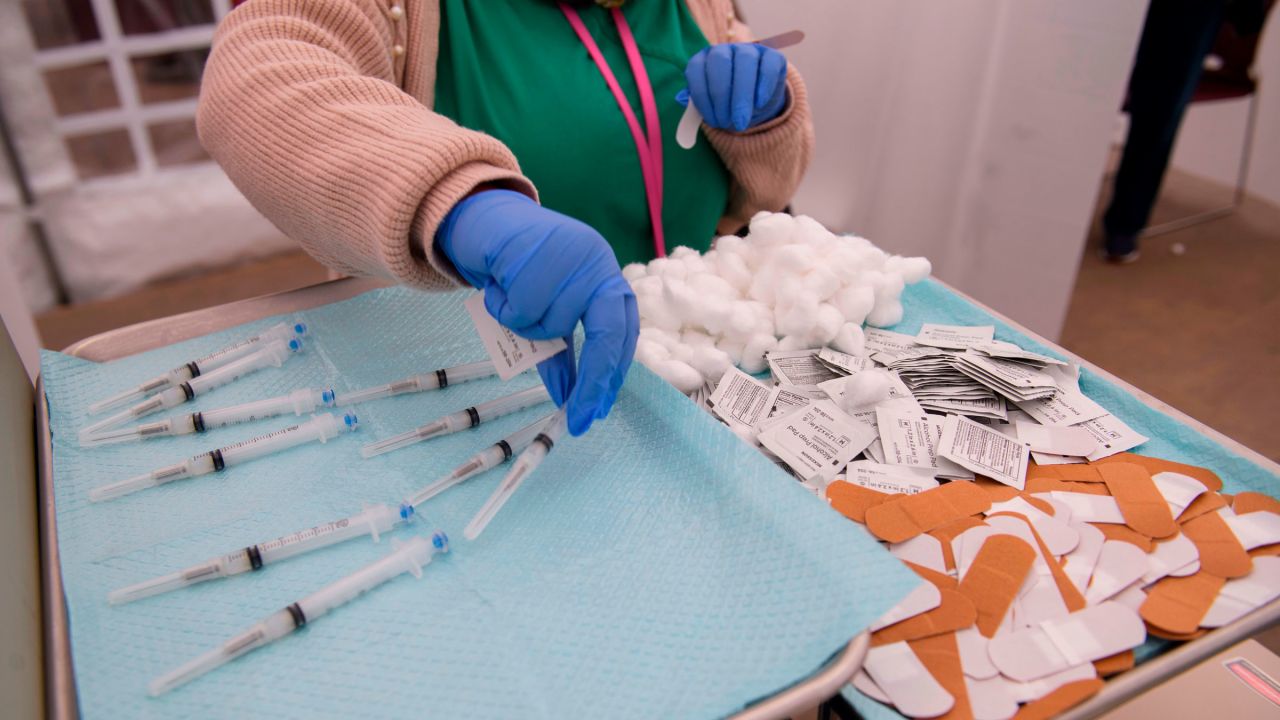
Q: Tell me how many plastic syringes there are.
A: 10